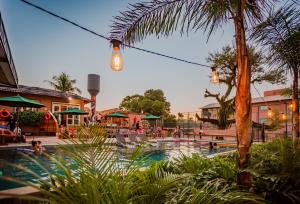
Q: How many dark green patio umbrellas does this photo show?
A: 4